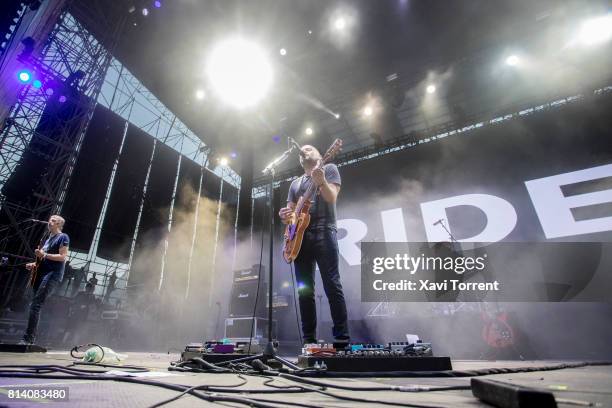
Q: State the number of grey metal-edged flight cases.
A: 1